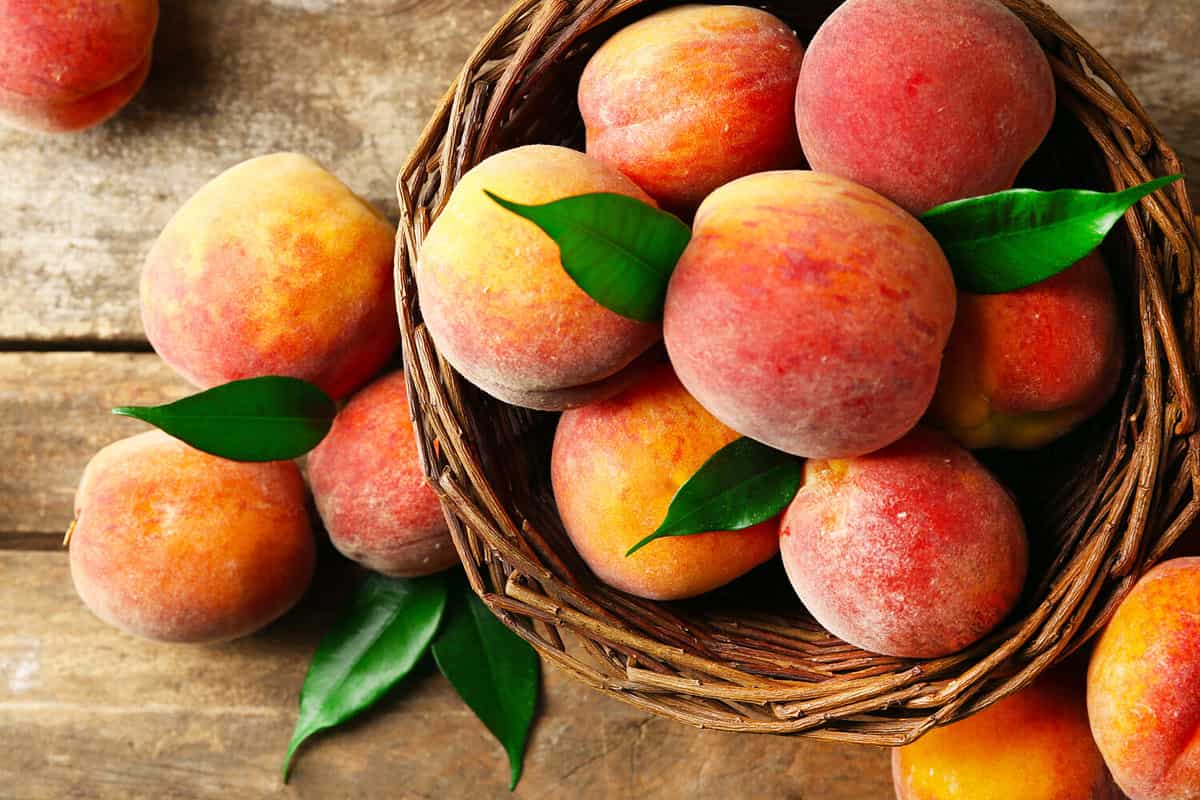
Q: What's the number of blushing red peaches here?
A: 13